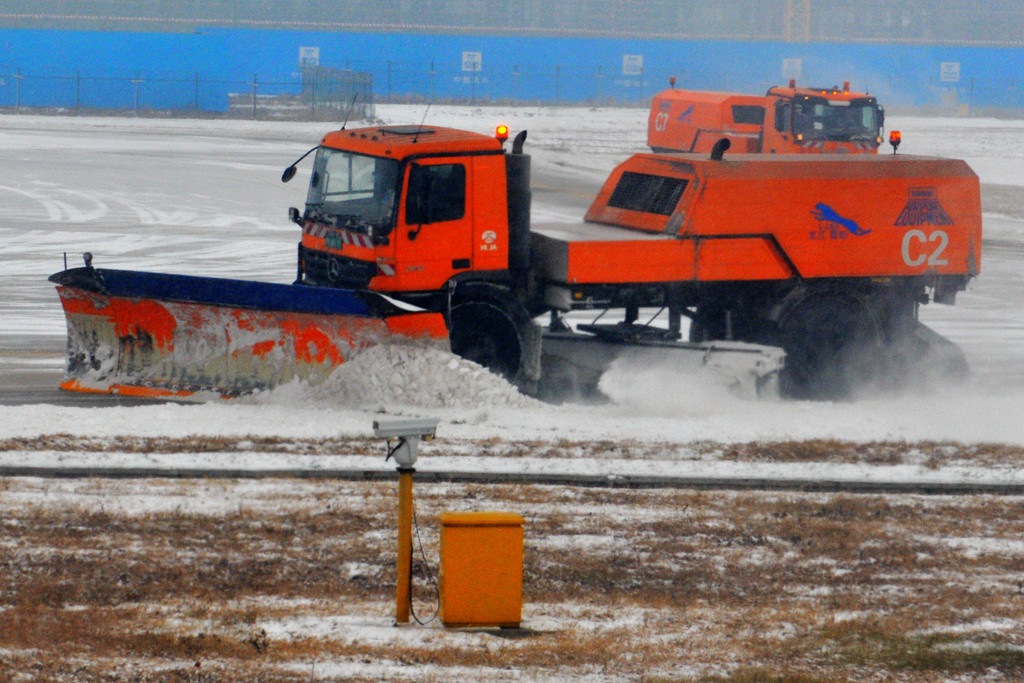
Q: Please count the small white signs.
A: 5